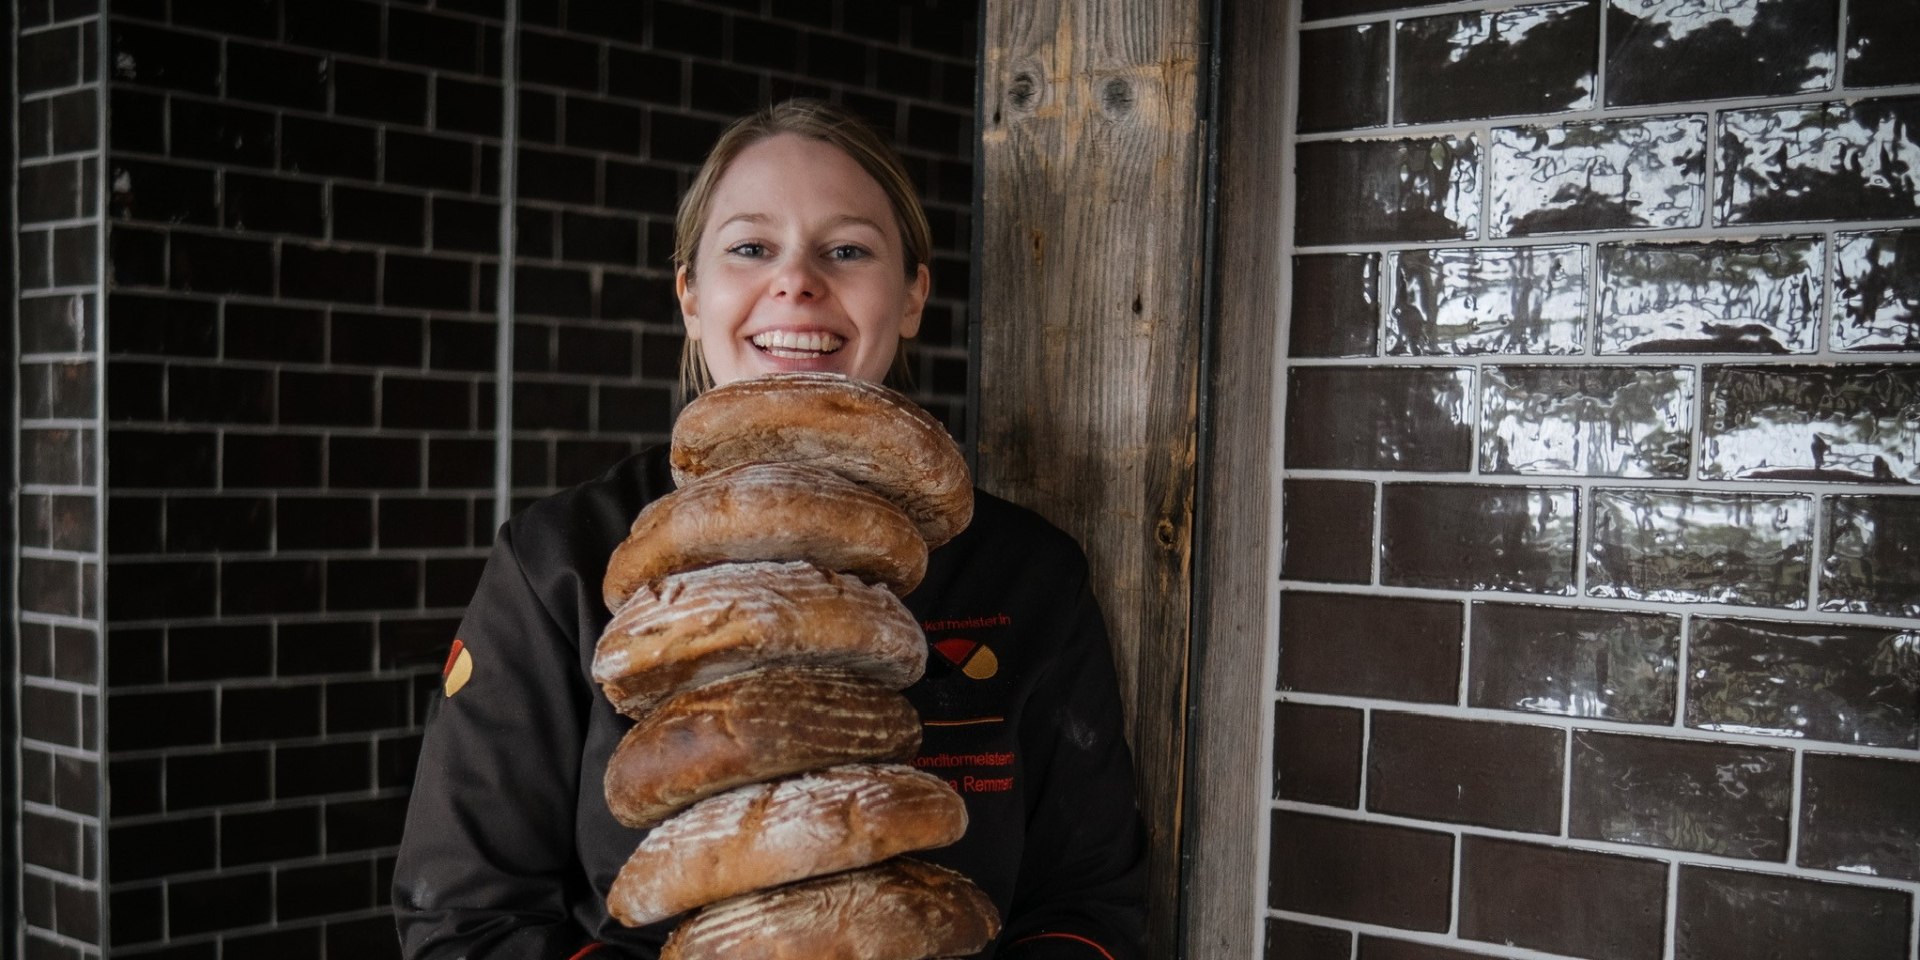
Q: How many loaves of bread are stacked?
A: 6